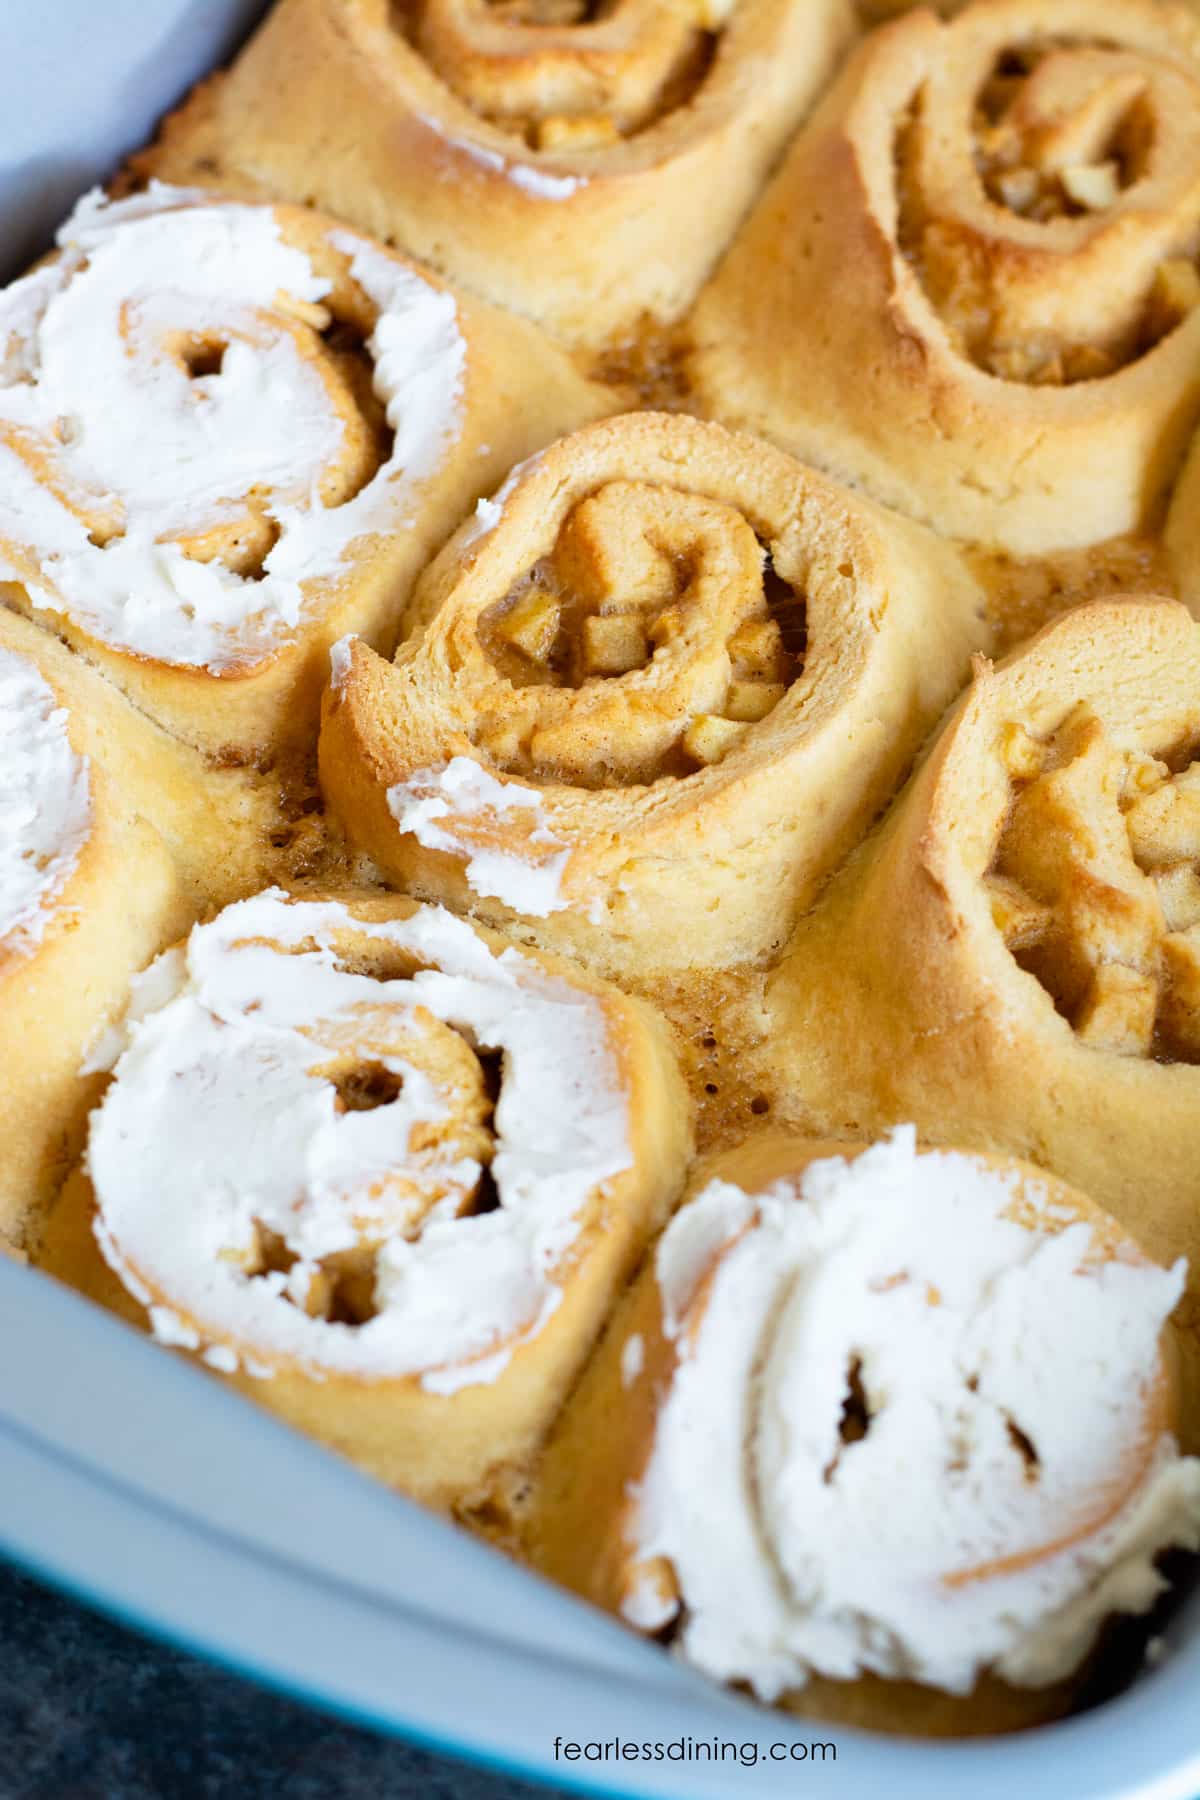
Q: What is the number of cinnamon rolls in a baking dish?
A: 8